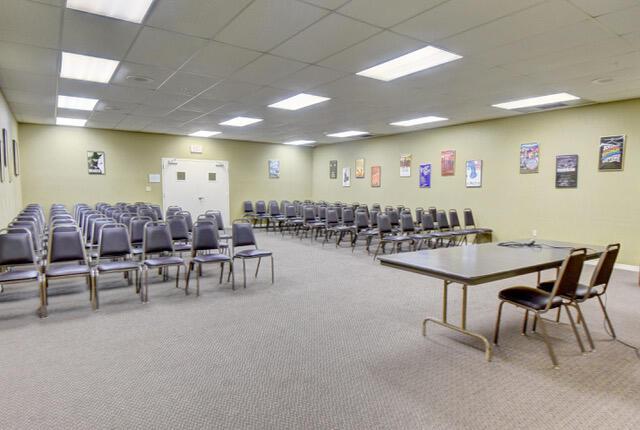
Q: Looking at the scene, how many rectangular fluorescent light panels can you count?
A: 12